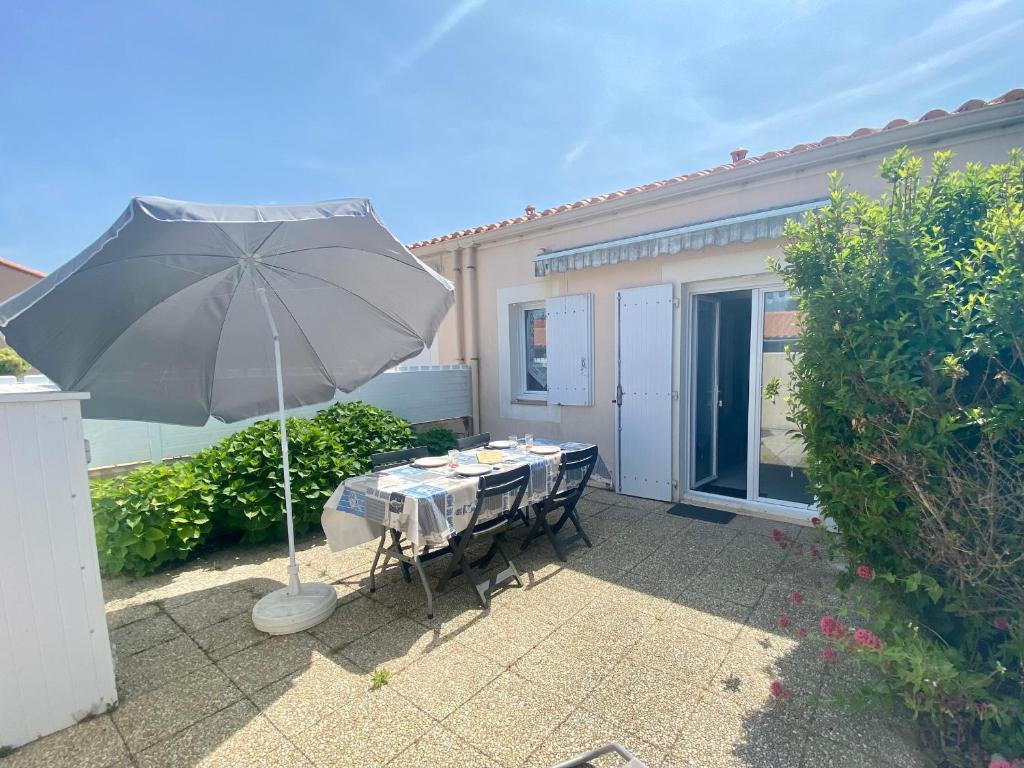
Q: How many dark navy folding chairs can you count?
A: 4